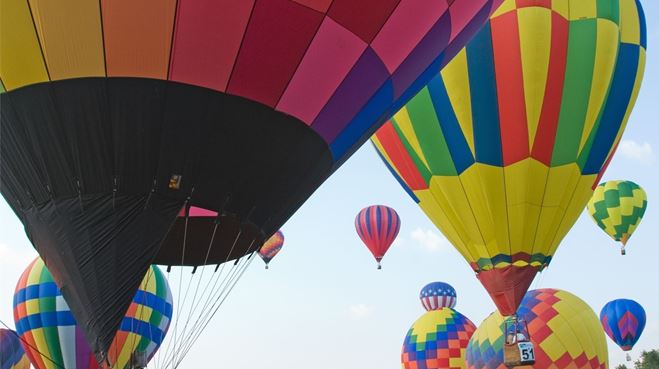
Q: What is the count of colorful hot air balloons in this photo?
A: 11